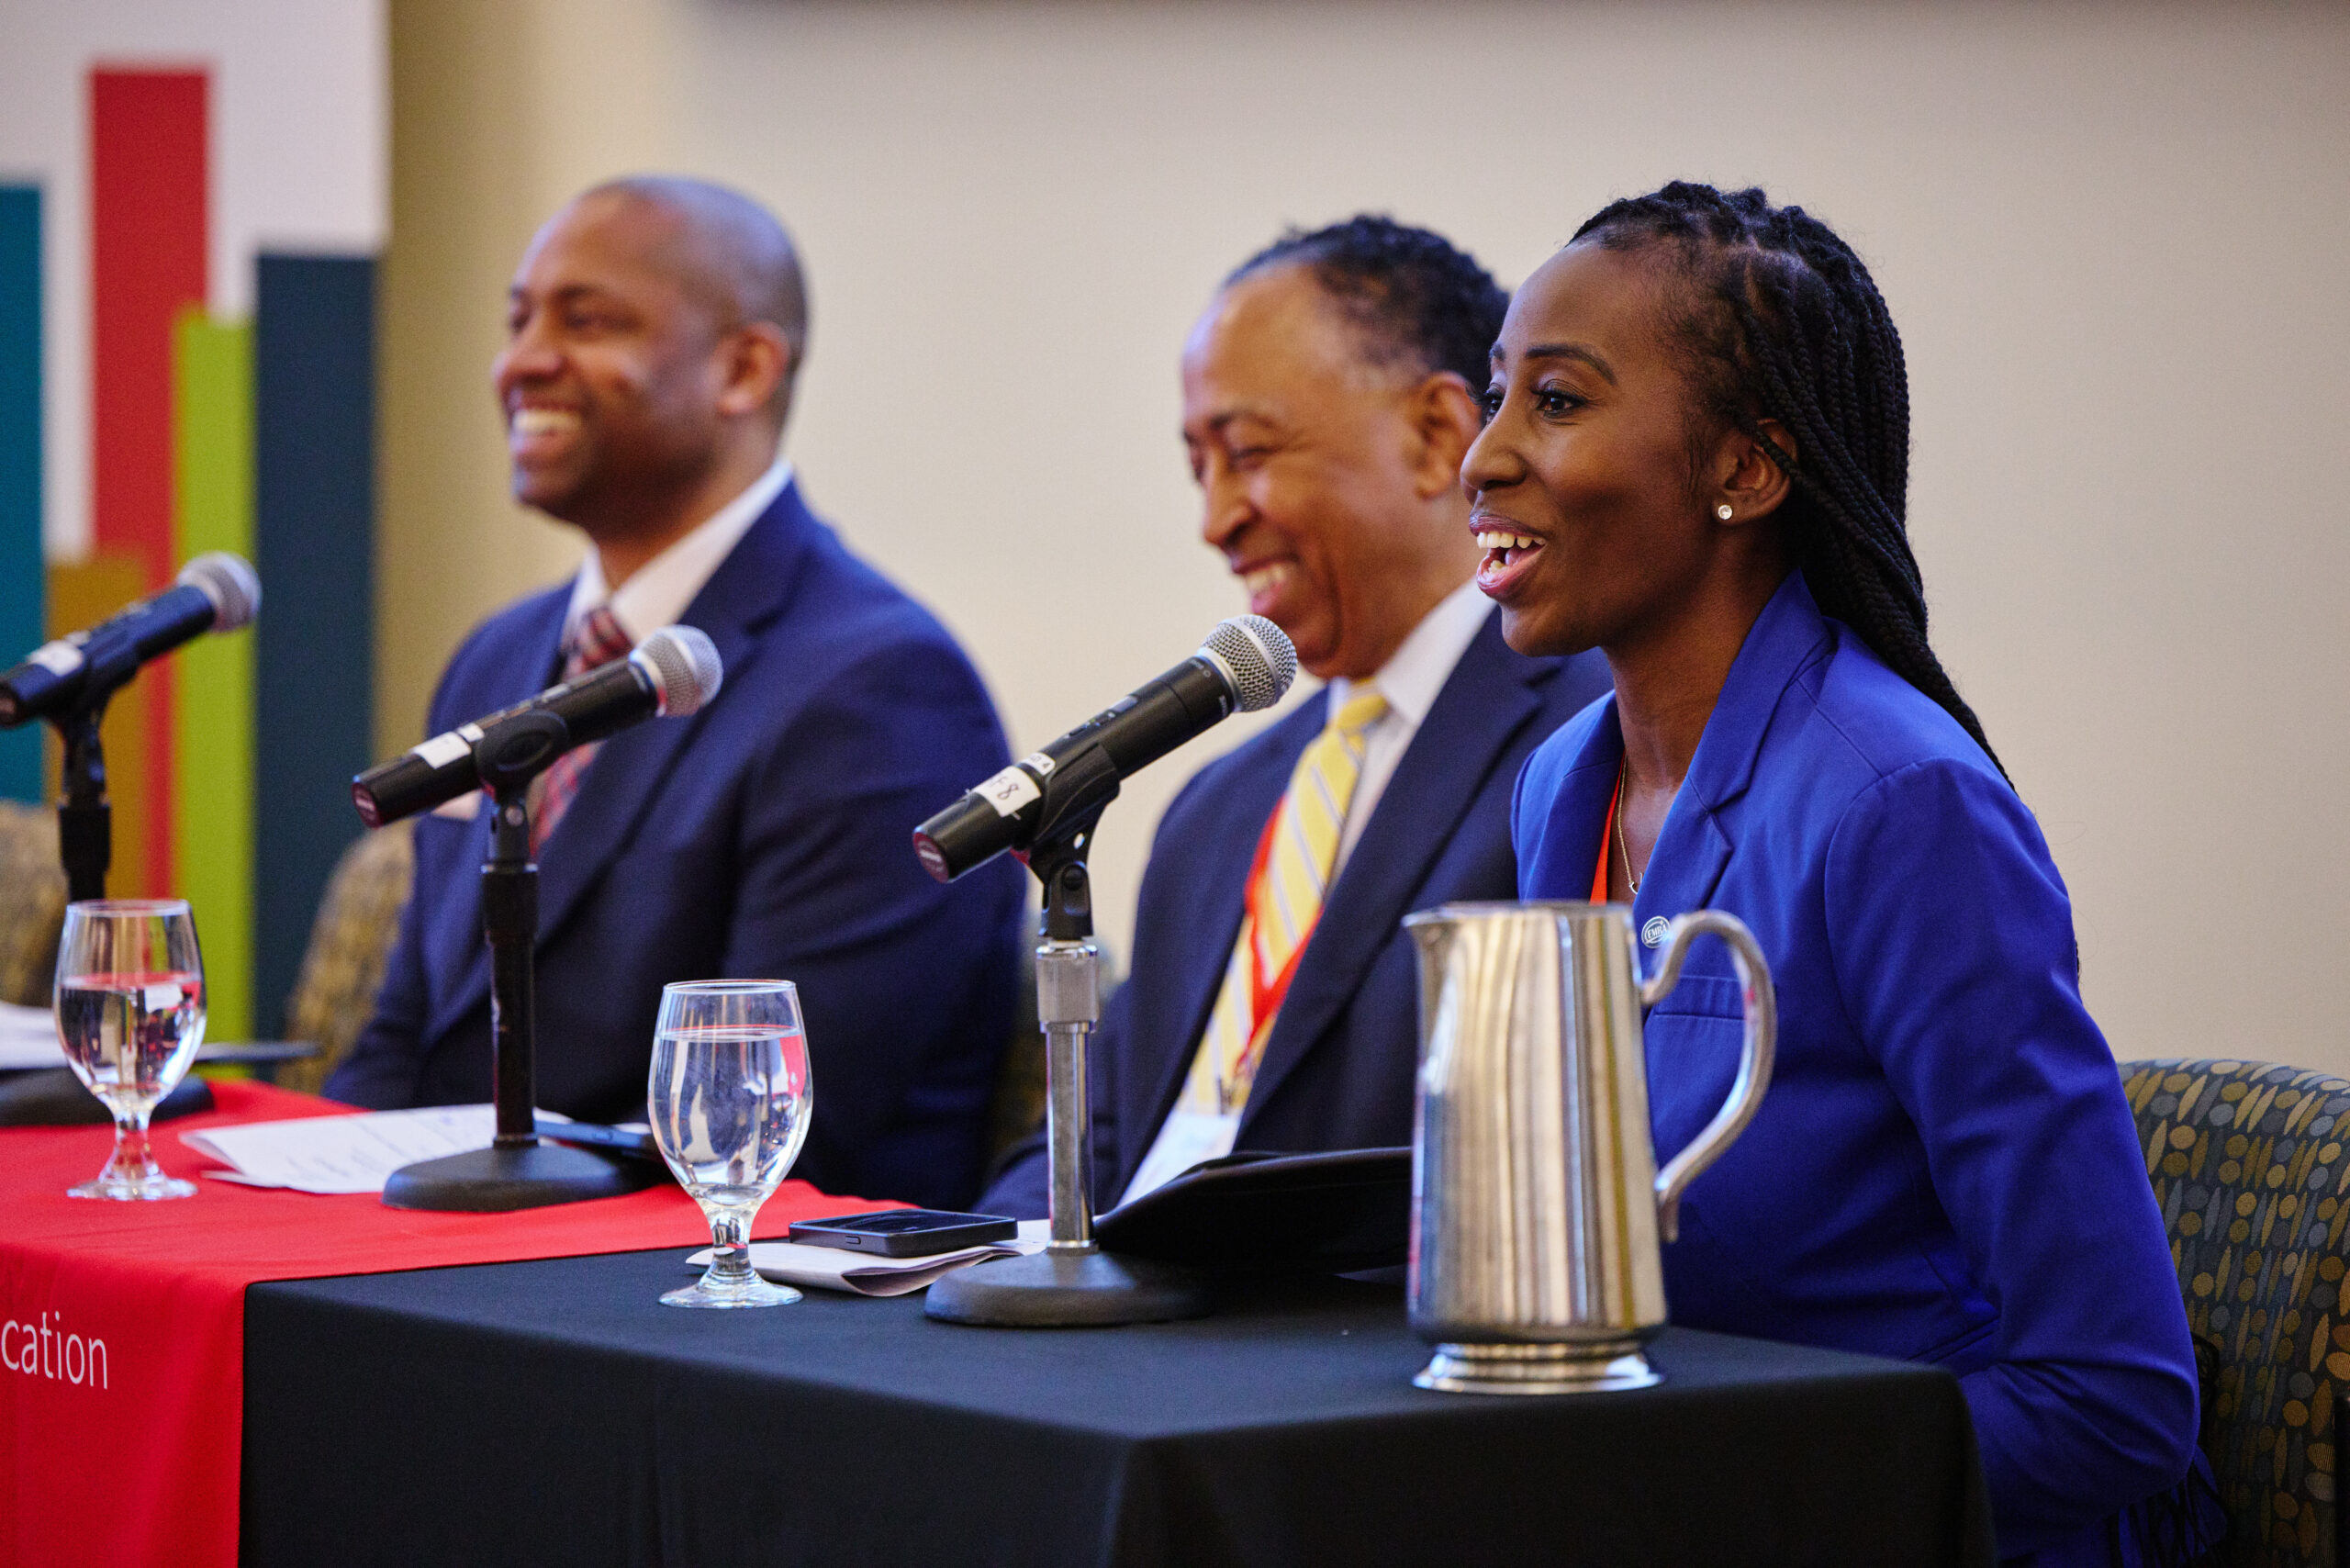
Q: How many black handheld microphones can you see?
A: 3